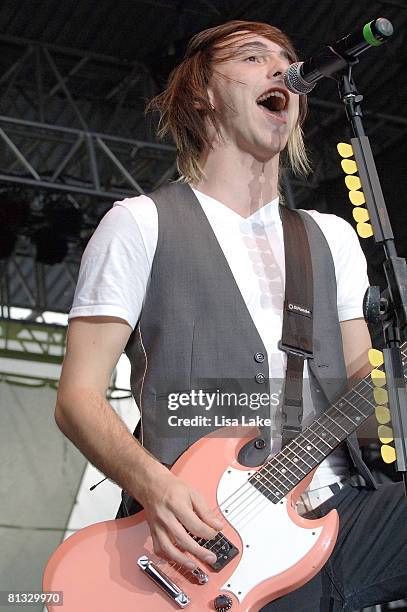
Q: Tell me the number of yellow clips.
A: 12